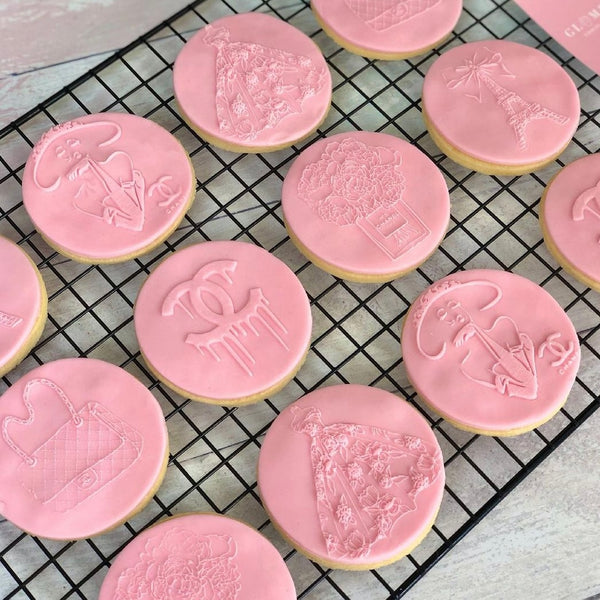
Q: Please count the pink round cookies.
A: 12